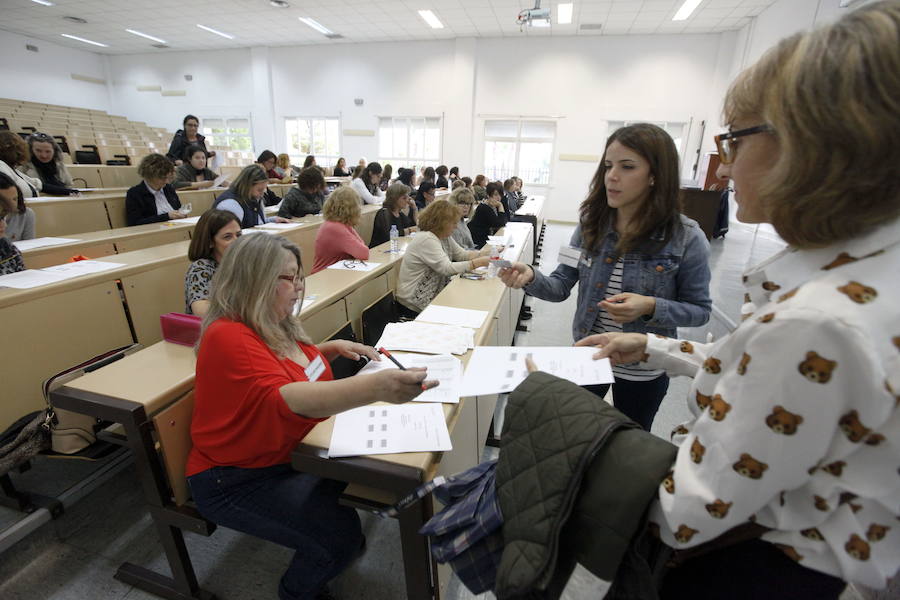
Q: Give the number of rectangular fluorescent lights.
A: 8